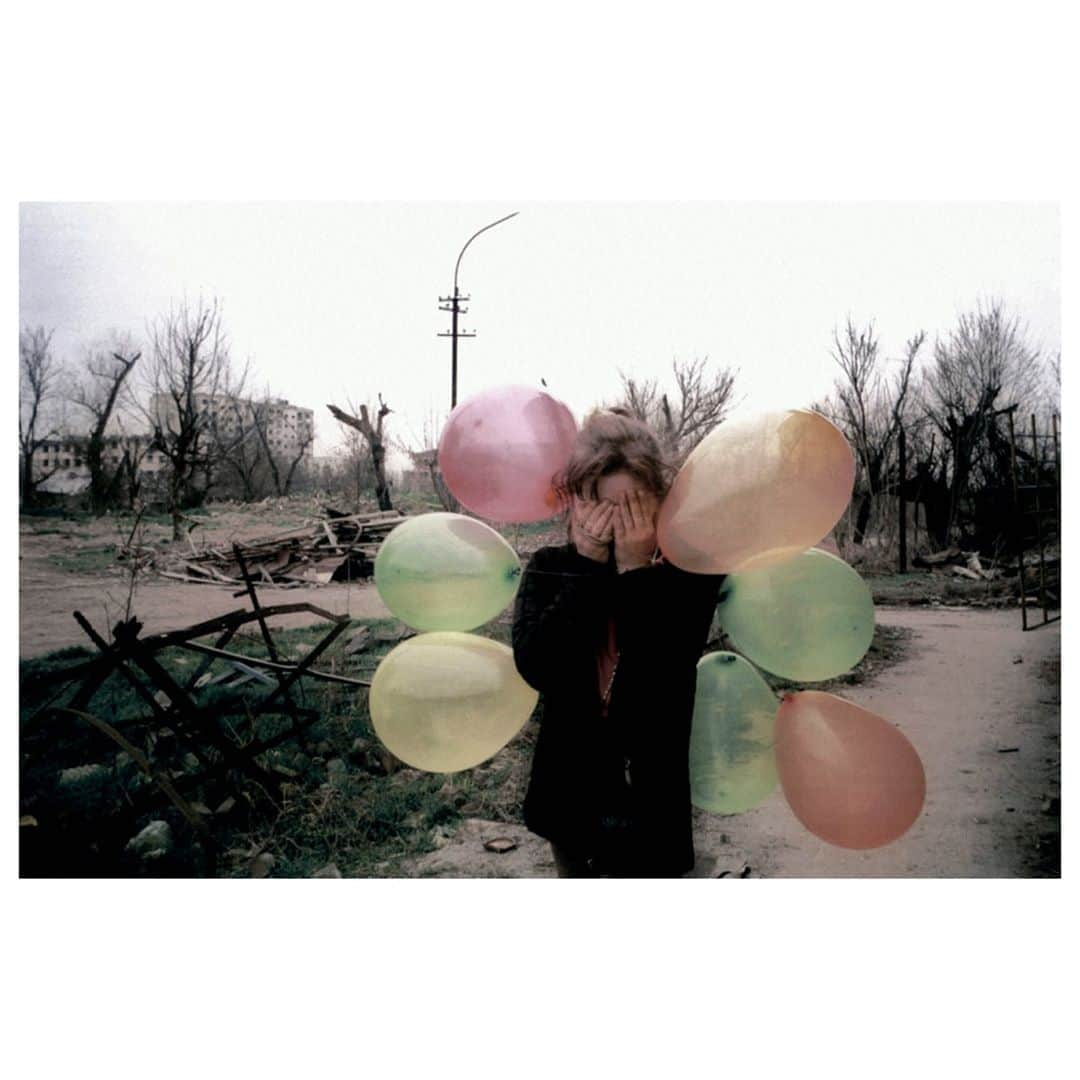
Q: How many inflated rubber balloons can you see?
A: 7